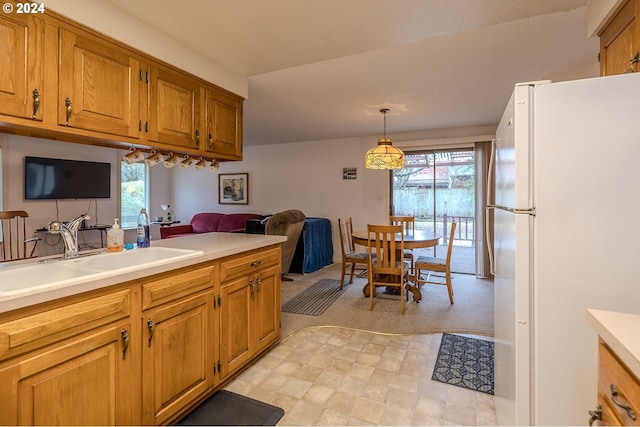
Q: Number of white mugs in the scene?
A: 6